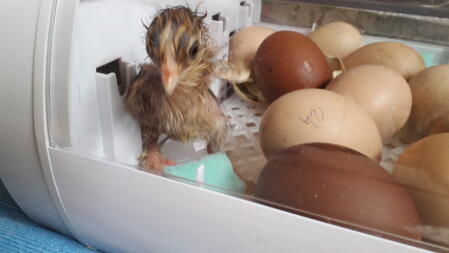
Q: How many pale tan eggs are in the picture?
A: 7